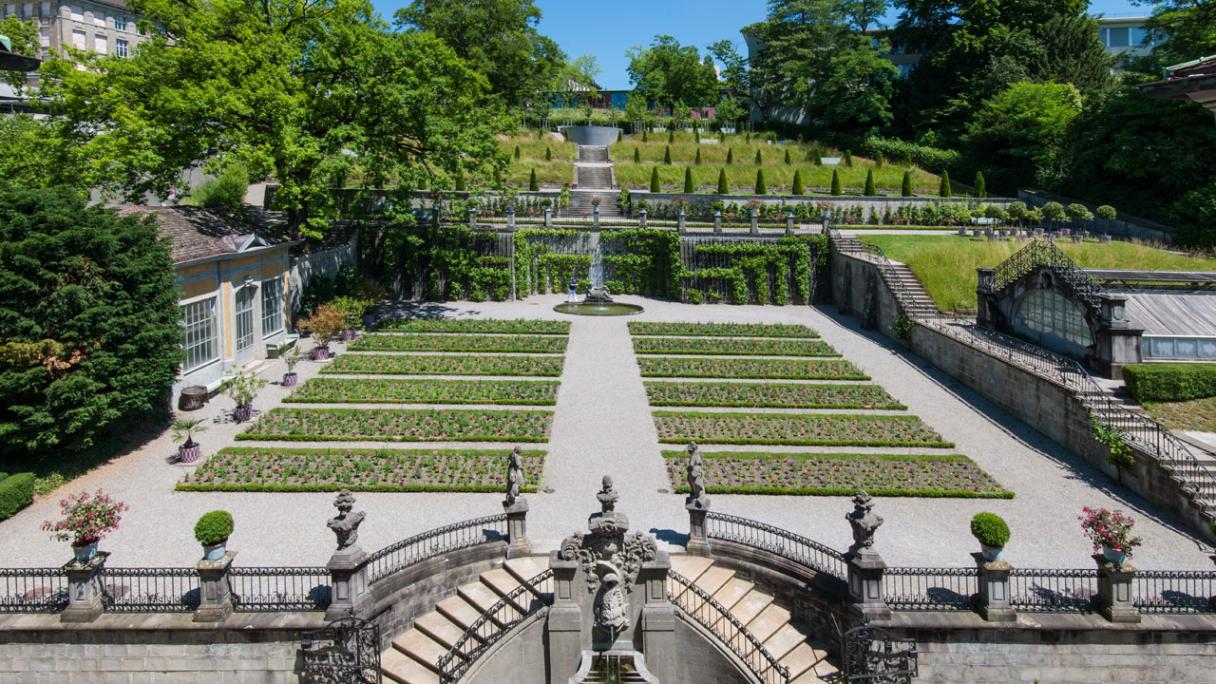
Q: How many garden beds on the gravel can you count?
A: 12